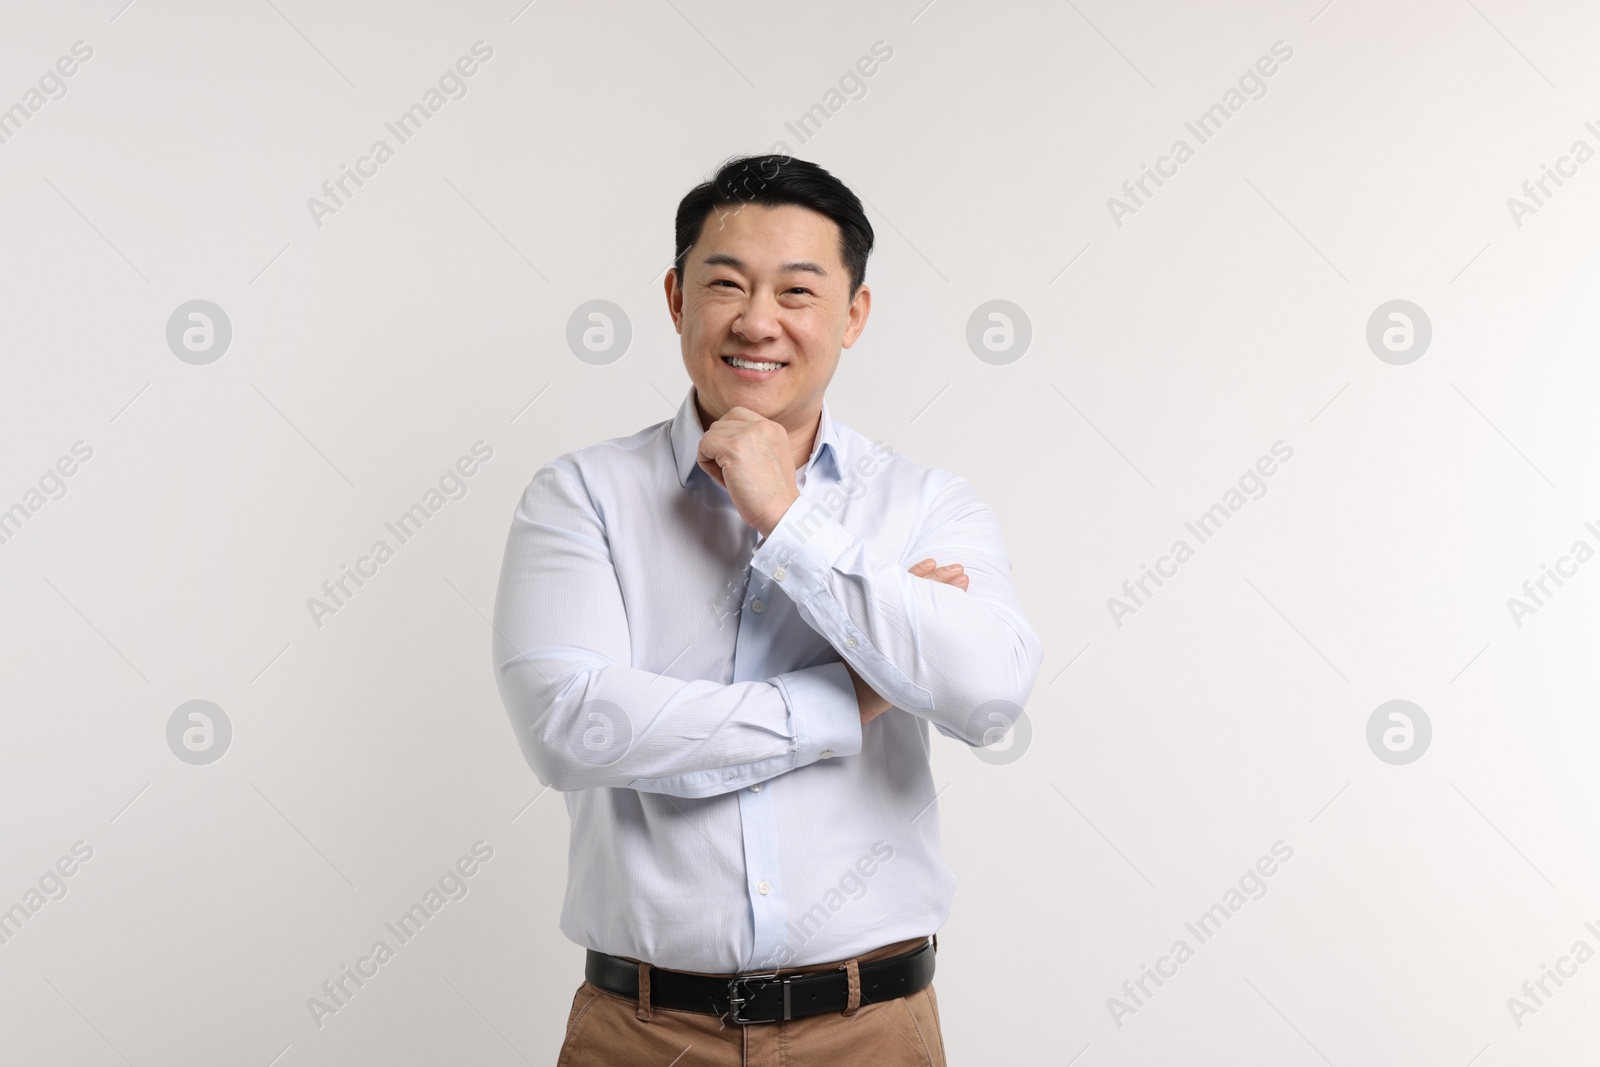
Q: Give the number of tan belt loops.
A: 2